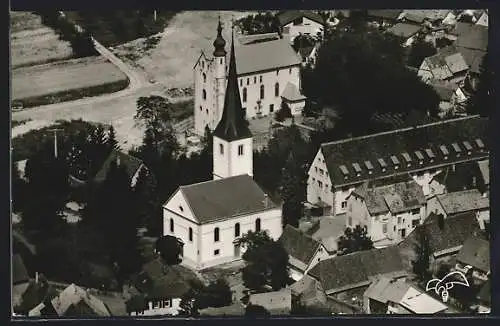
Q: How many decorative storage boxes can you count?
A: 0